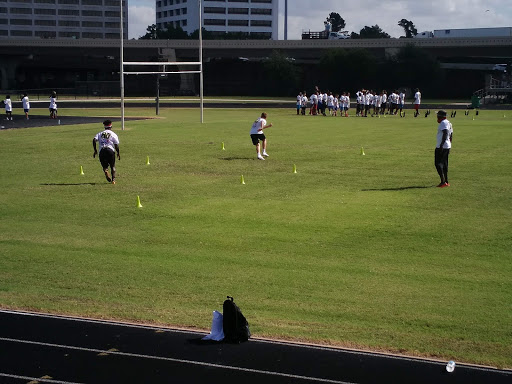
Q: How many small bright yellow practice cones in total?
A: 7